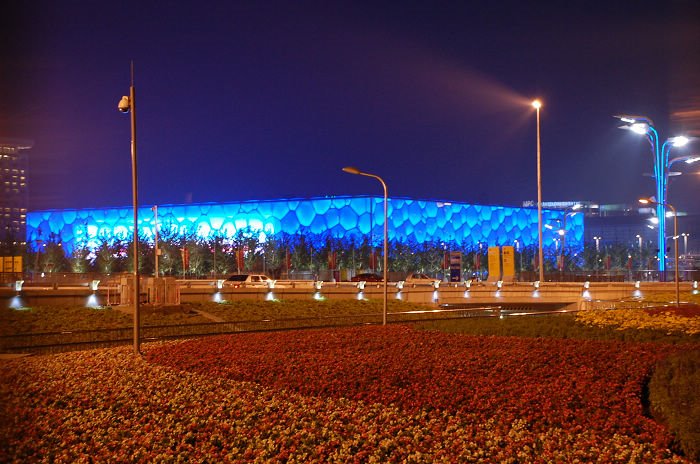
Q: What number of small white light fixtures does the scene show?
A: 14